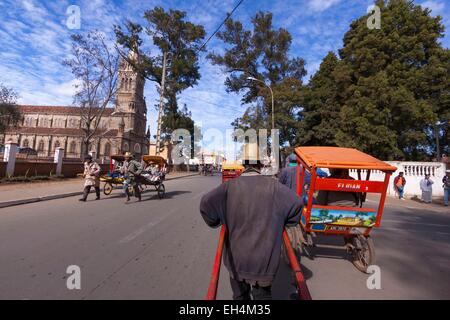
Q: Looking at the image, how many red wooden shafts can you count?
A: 2